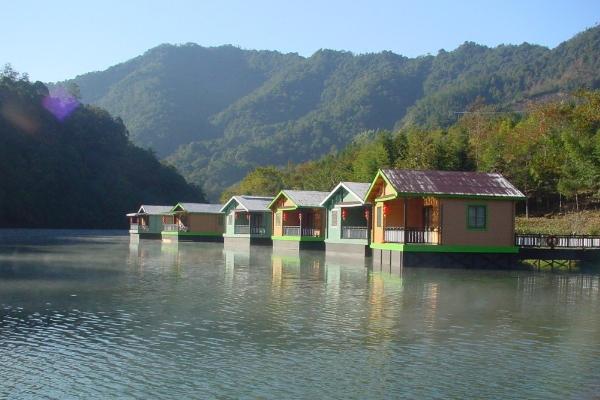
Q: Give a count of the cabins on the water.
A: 6